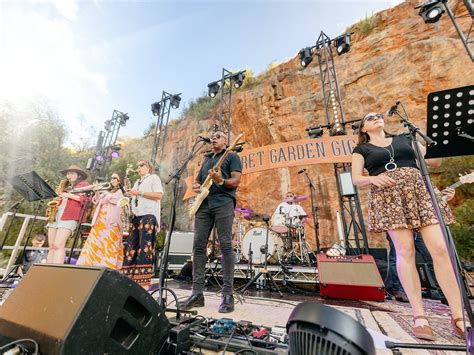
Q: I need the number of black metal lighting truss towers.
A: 5